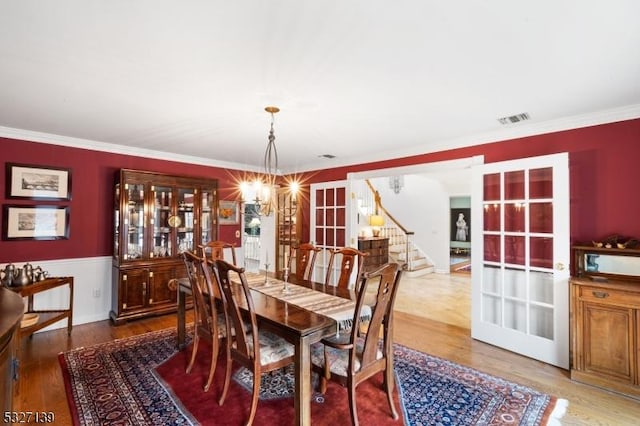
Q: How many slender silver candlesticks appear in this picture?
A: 2